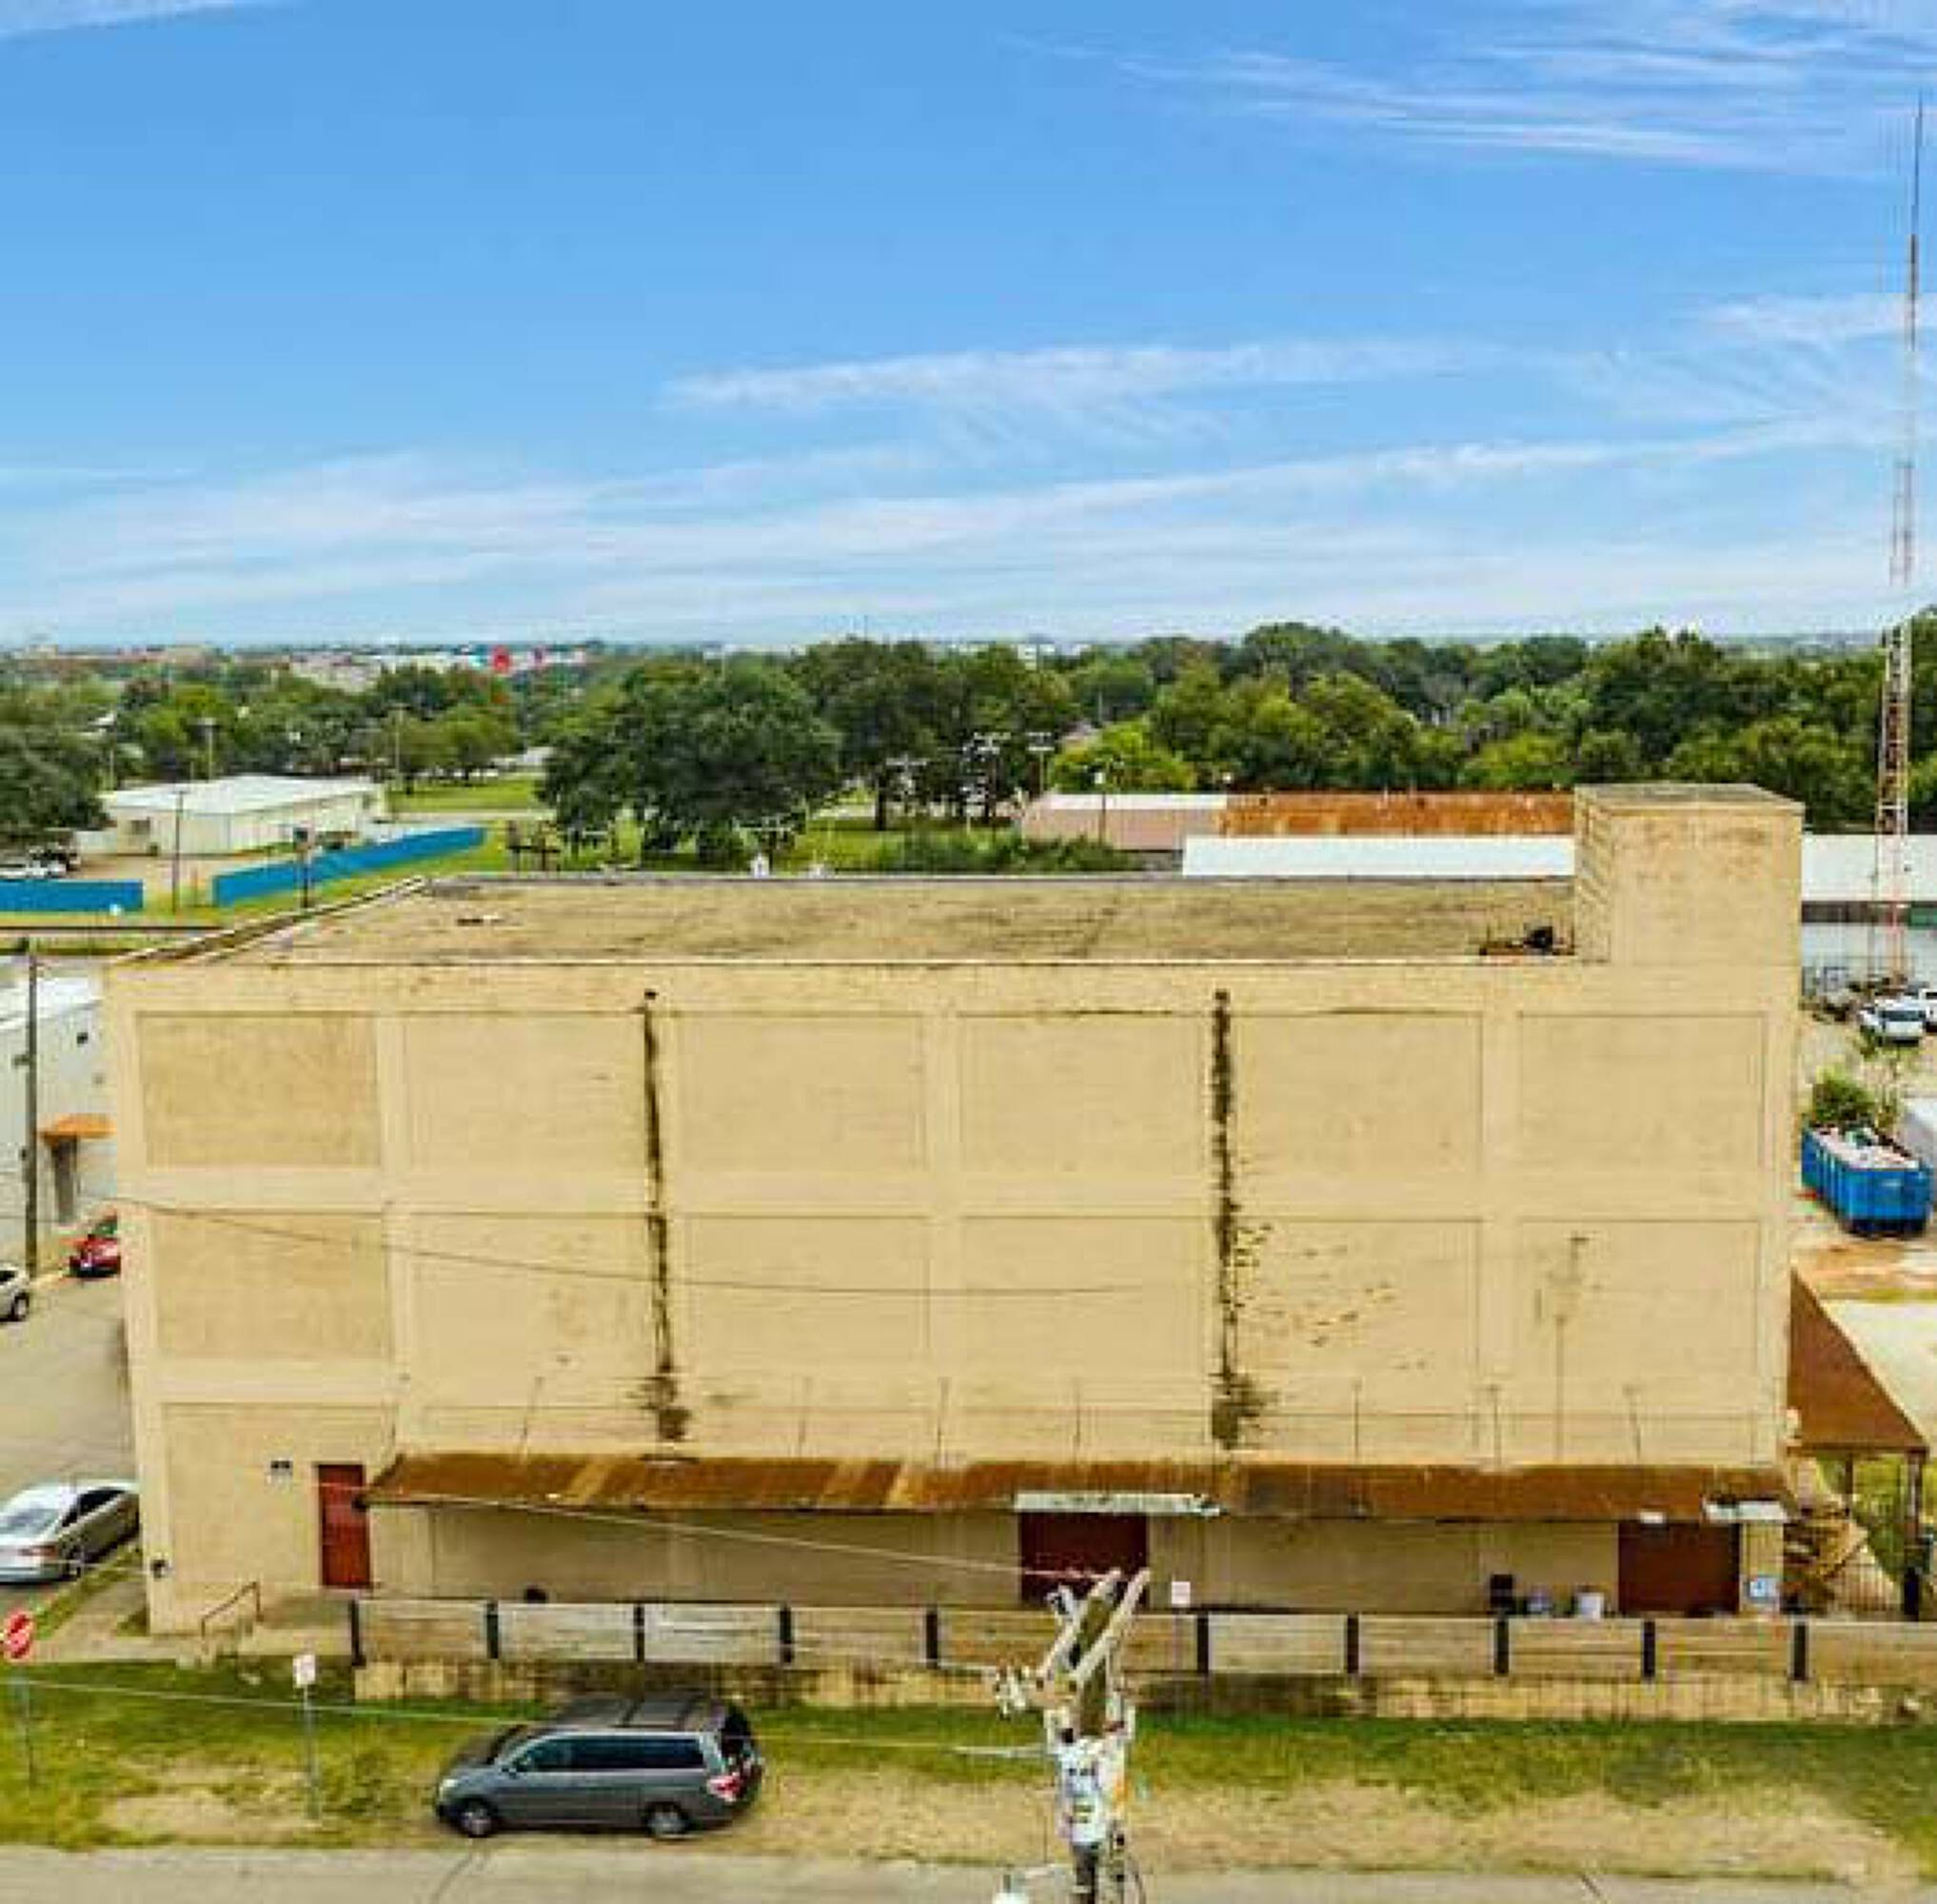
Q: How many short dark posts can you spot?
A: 10